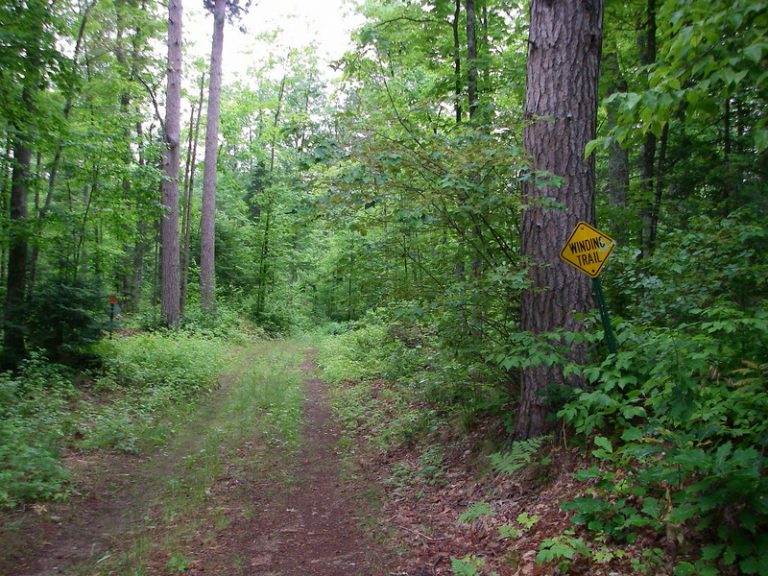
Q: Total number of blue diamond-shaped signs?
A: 0